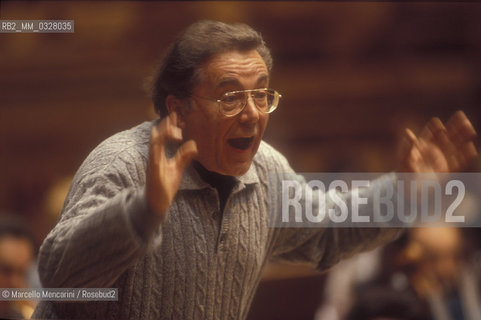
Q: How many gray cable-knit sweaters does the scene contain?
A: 1